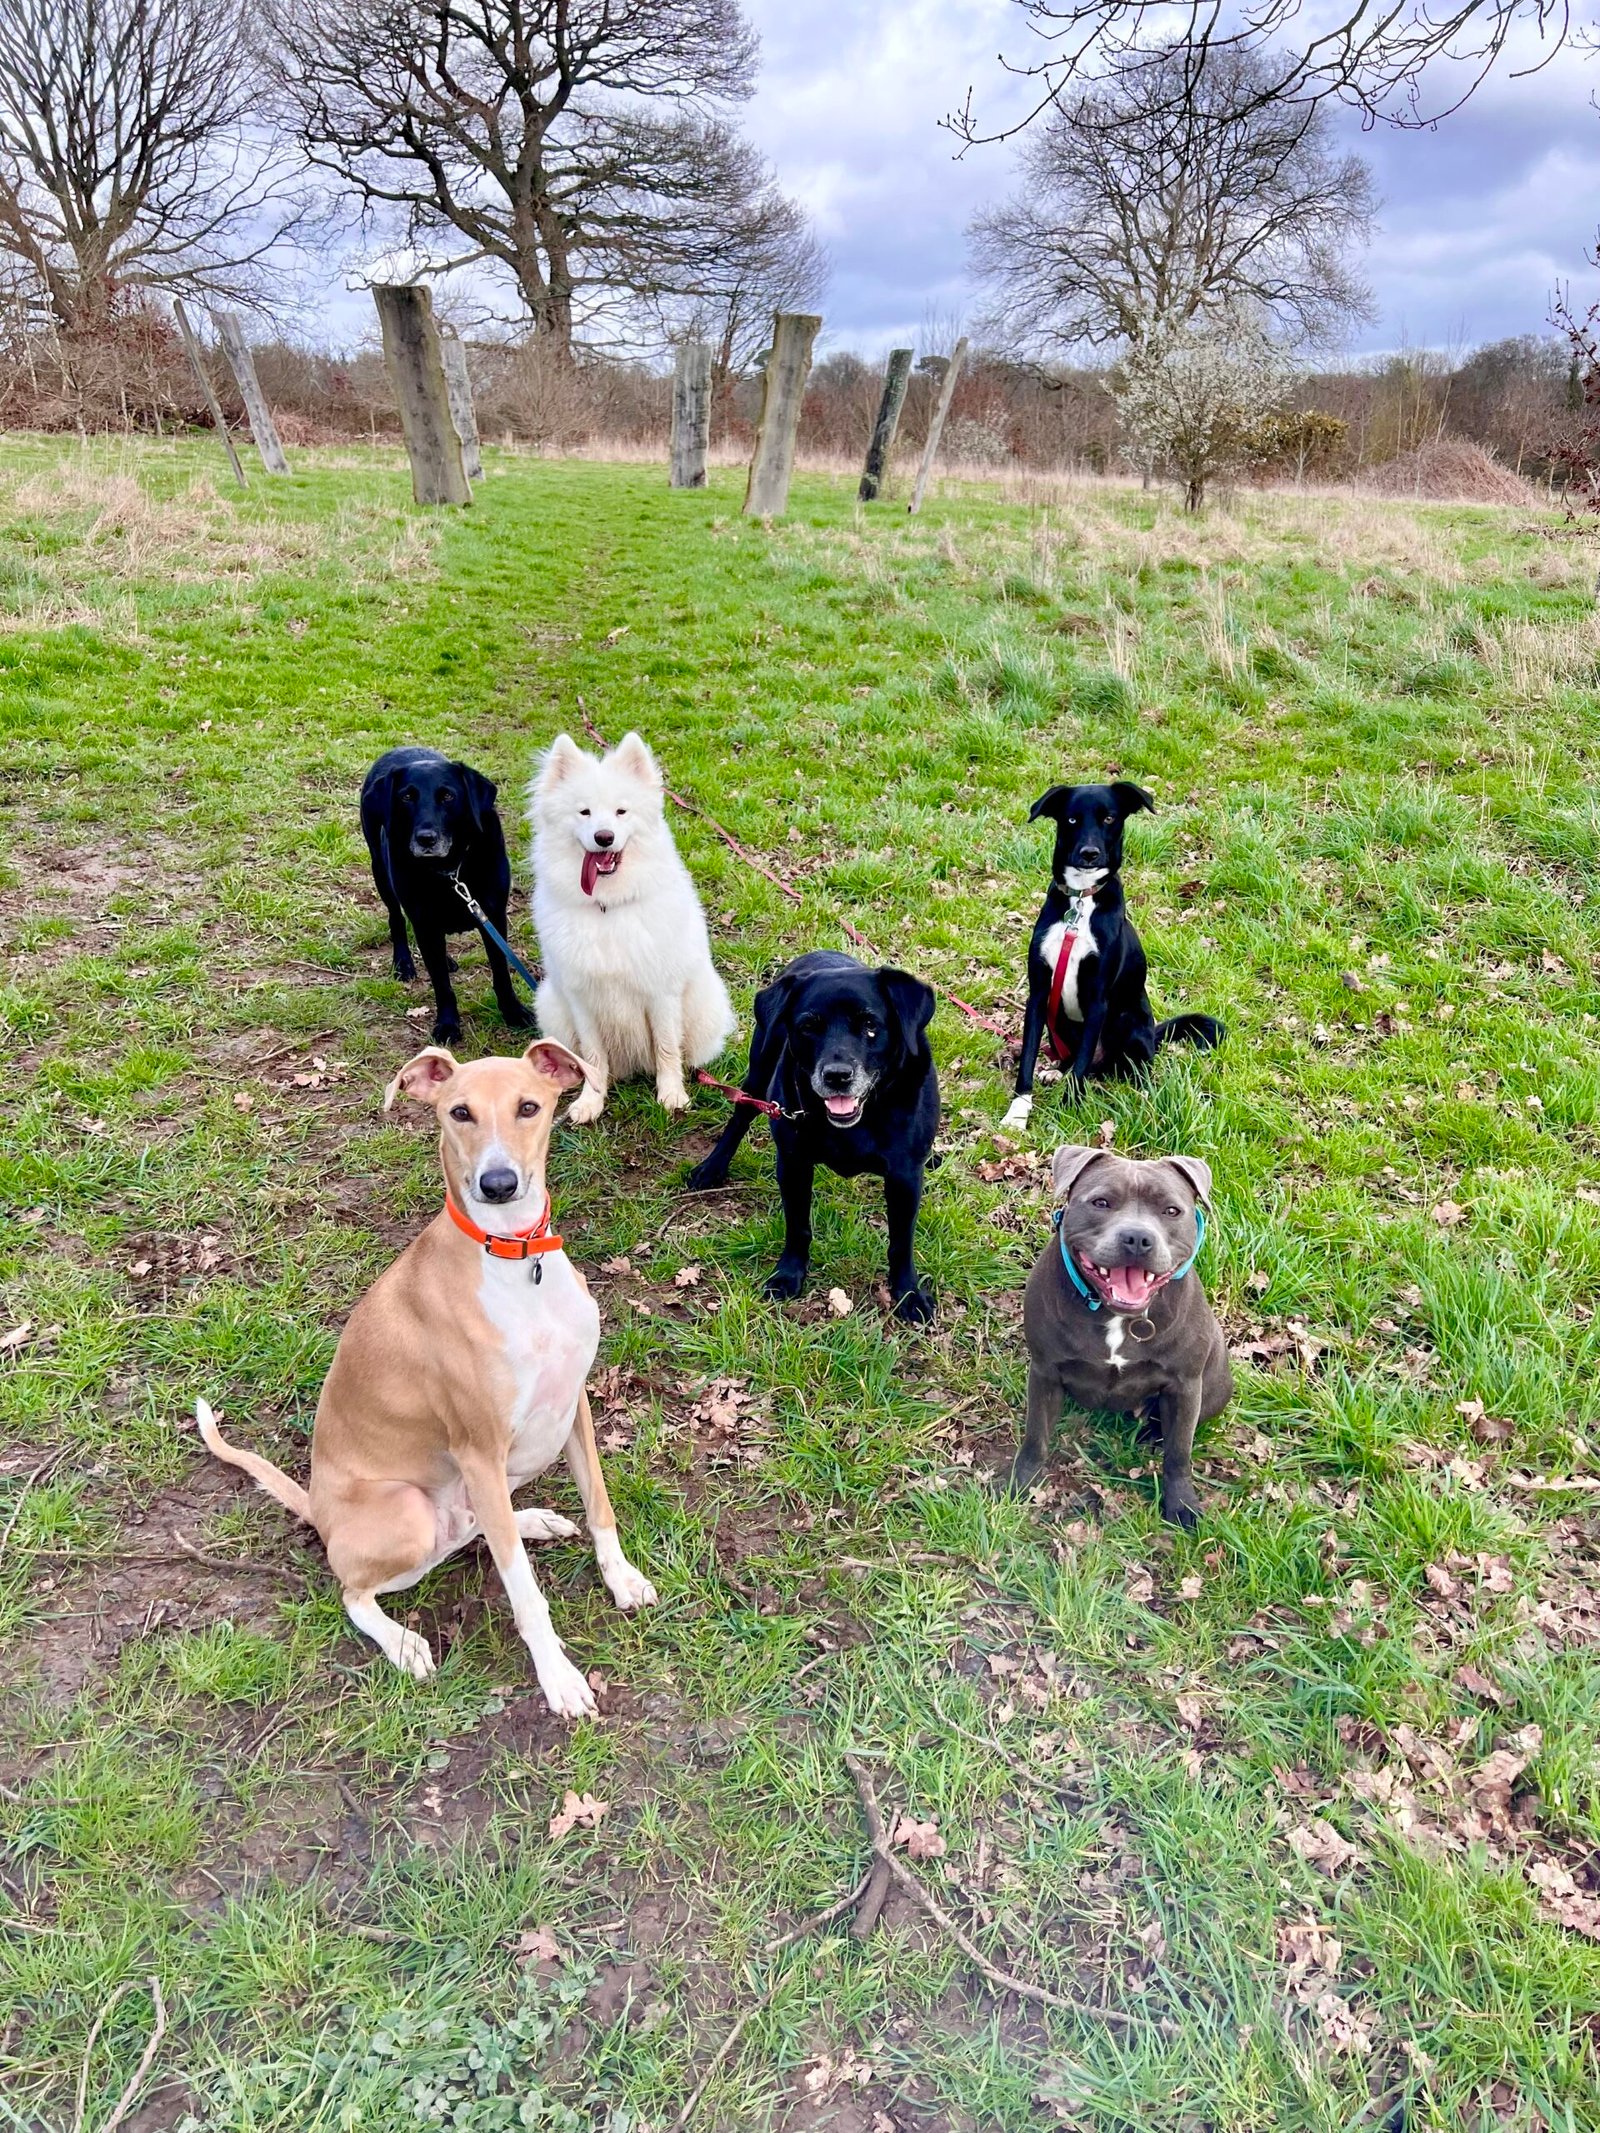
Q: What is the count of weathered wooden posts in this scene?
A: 8